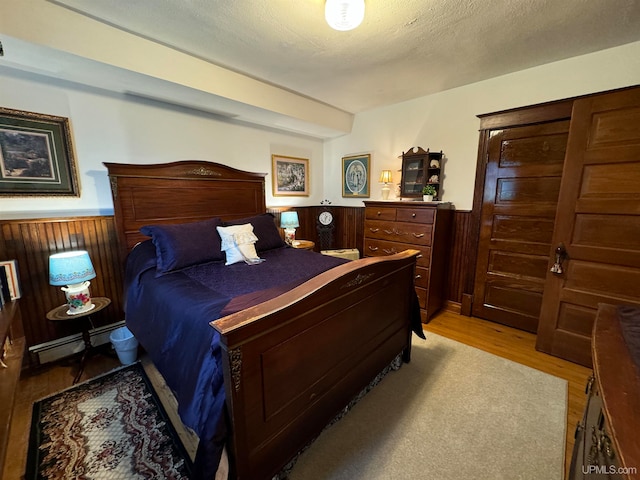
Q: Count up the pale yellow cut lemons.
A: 0